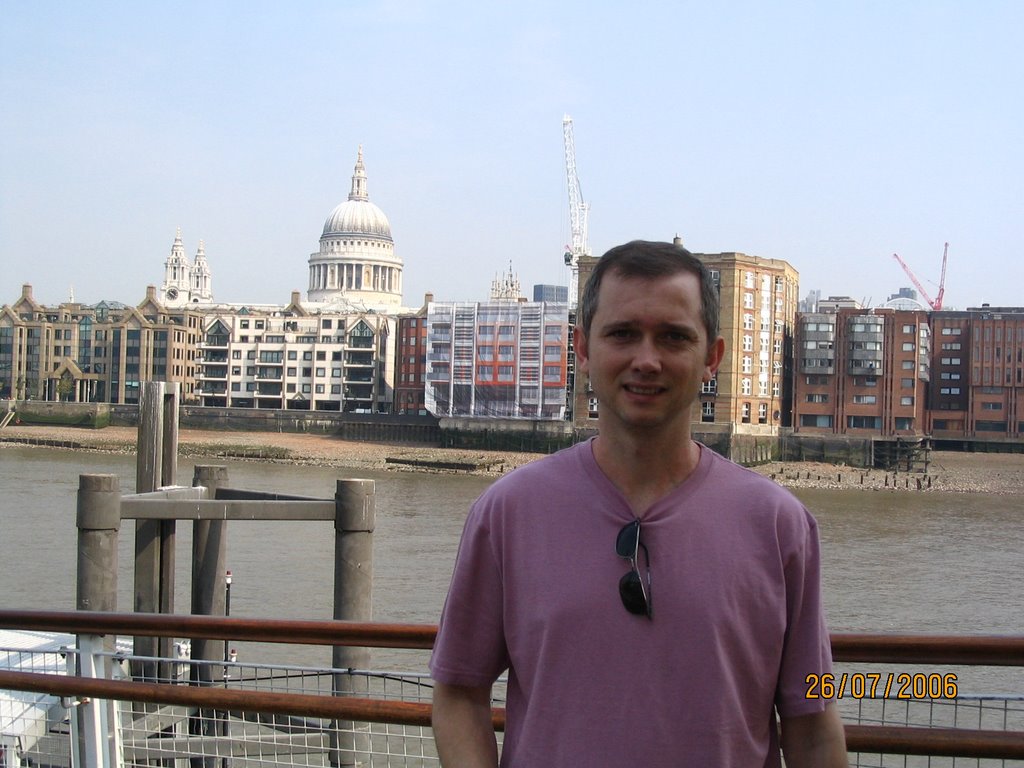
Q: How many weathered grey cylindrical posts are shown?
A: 3